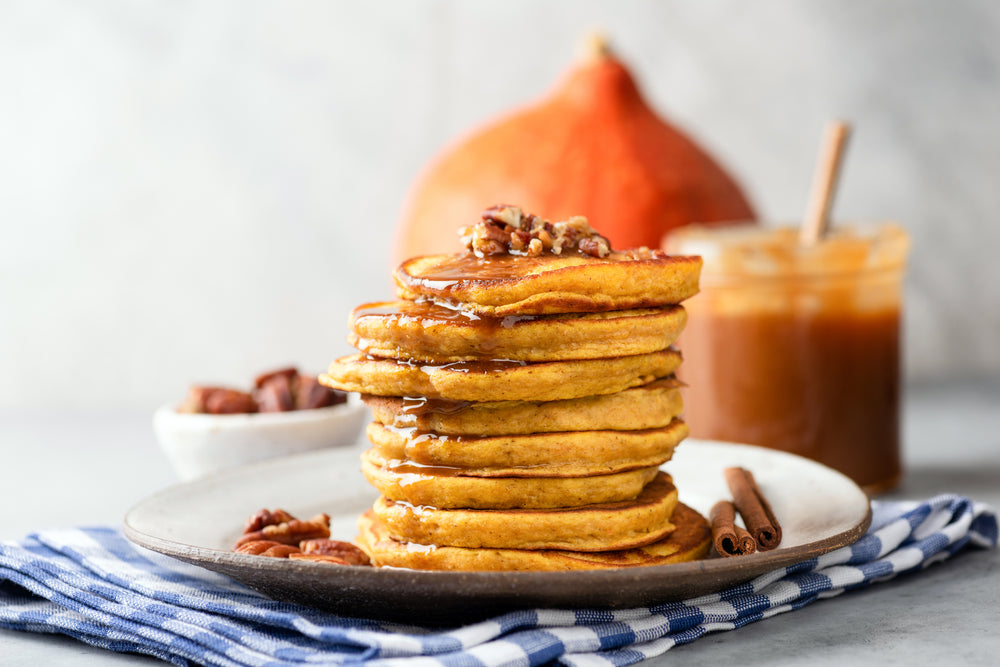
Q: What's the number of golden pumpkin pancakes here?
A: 8